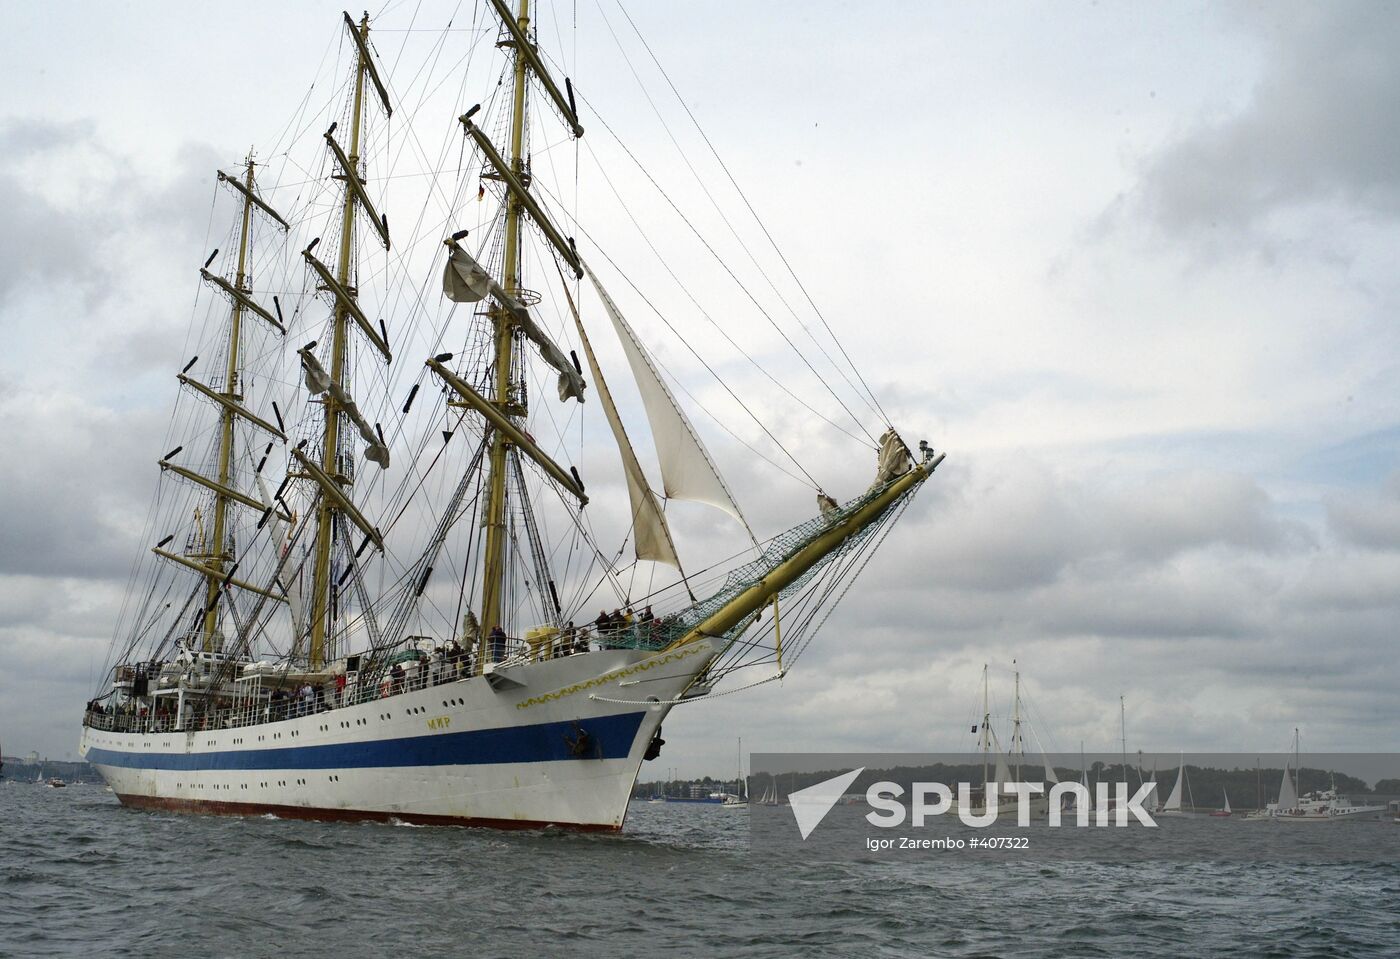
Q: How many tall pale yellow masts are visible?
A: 3